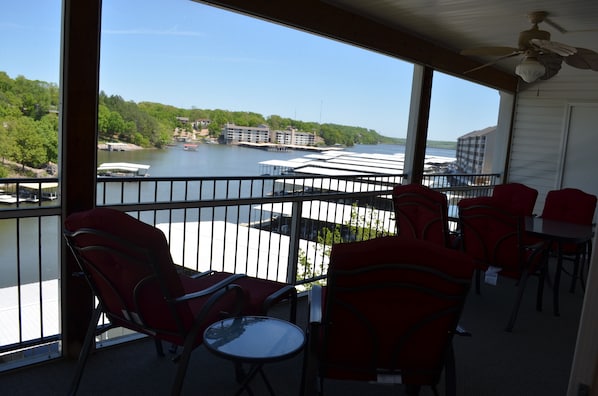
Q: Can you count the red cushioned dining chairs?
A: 4